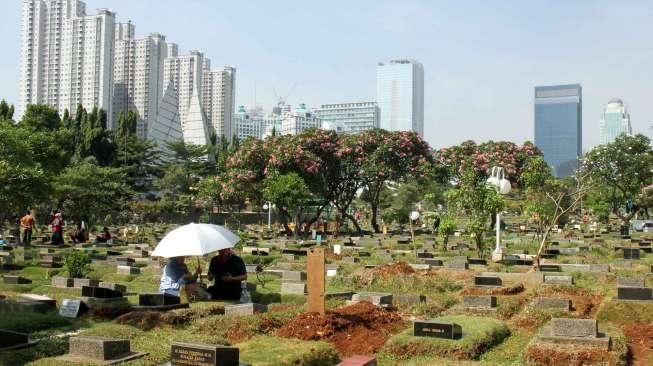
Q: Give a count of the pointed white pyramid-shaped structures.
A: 2